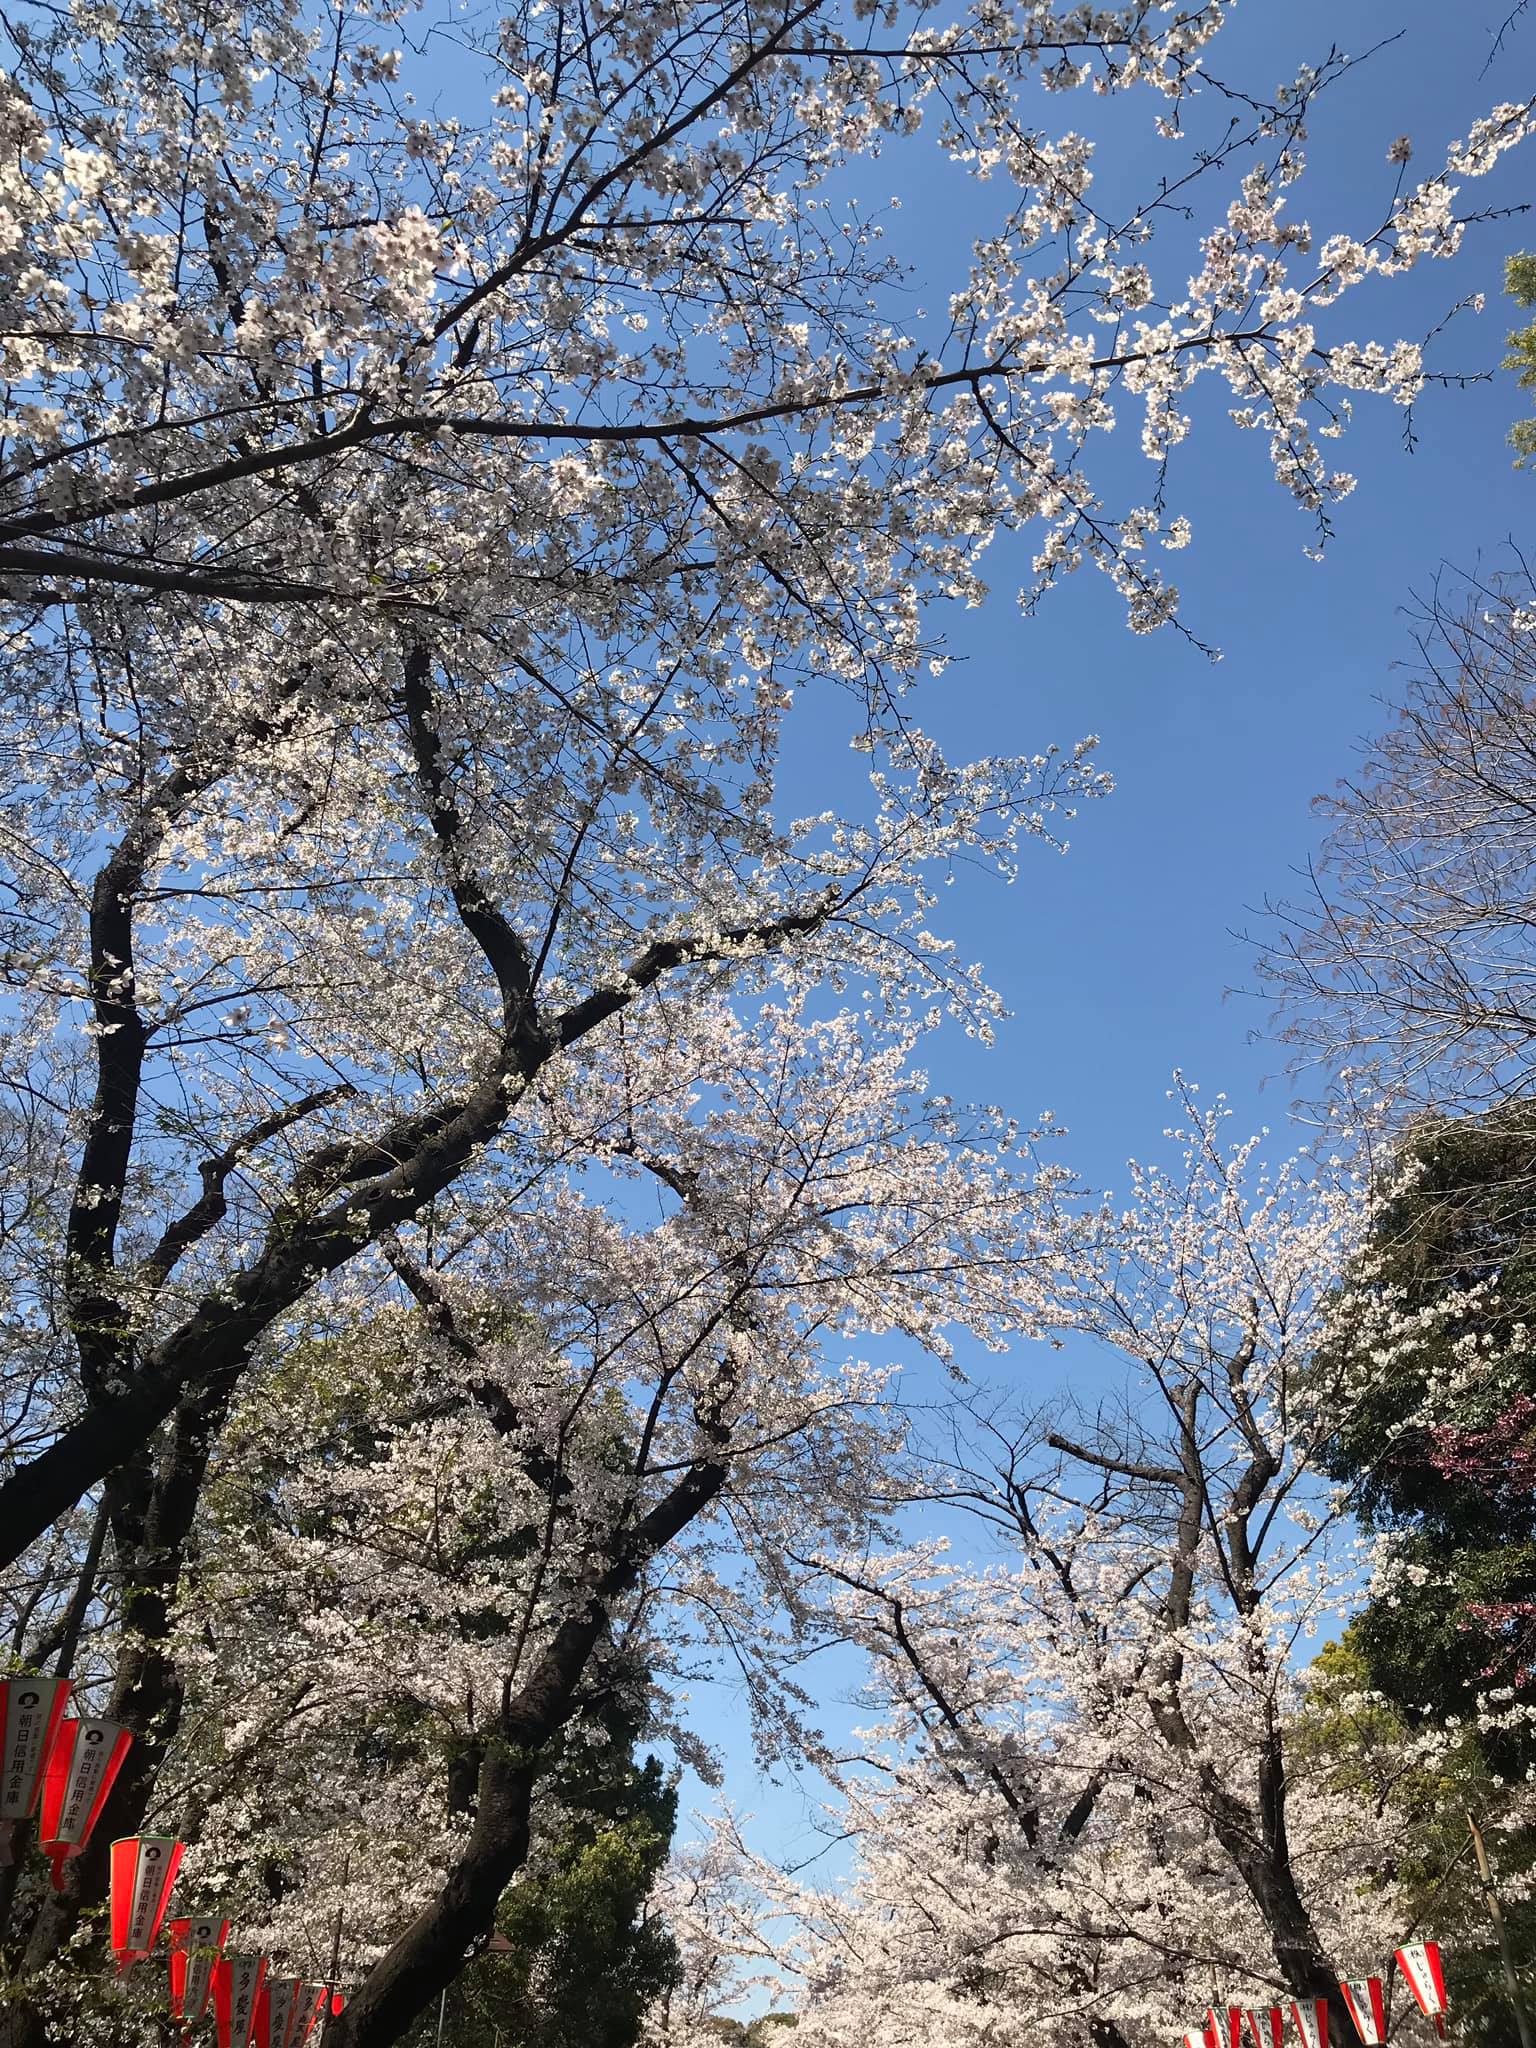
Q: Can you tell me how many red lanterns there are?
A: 14